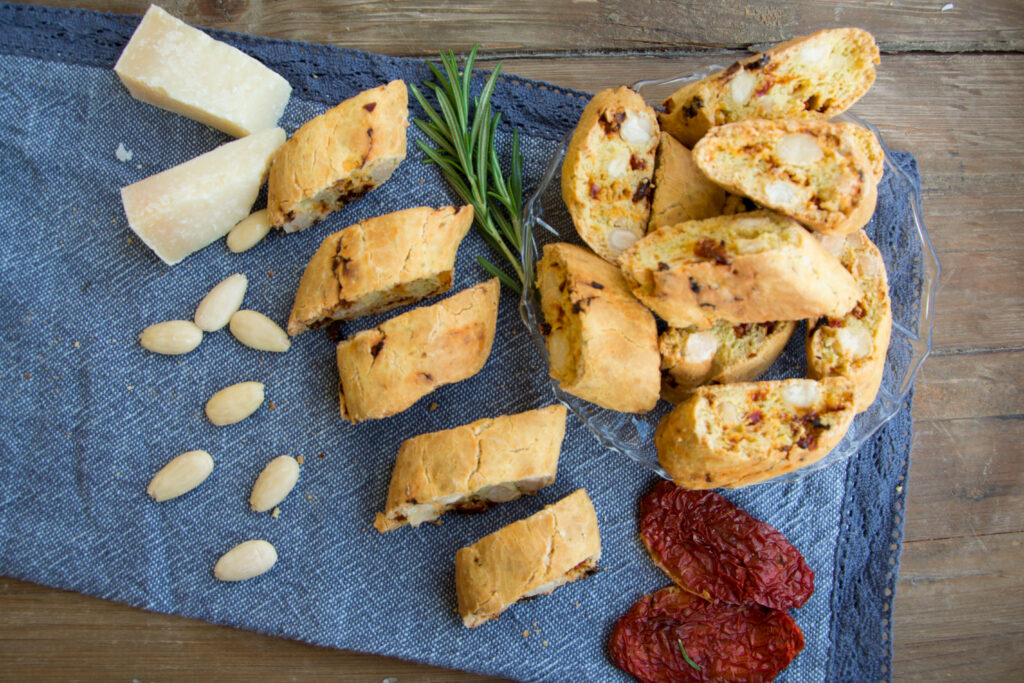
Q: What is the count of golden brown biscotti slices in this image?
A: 15